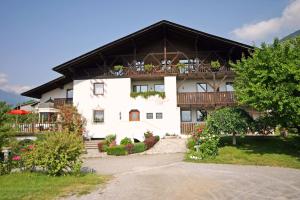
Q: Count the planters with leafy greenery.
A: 5